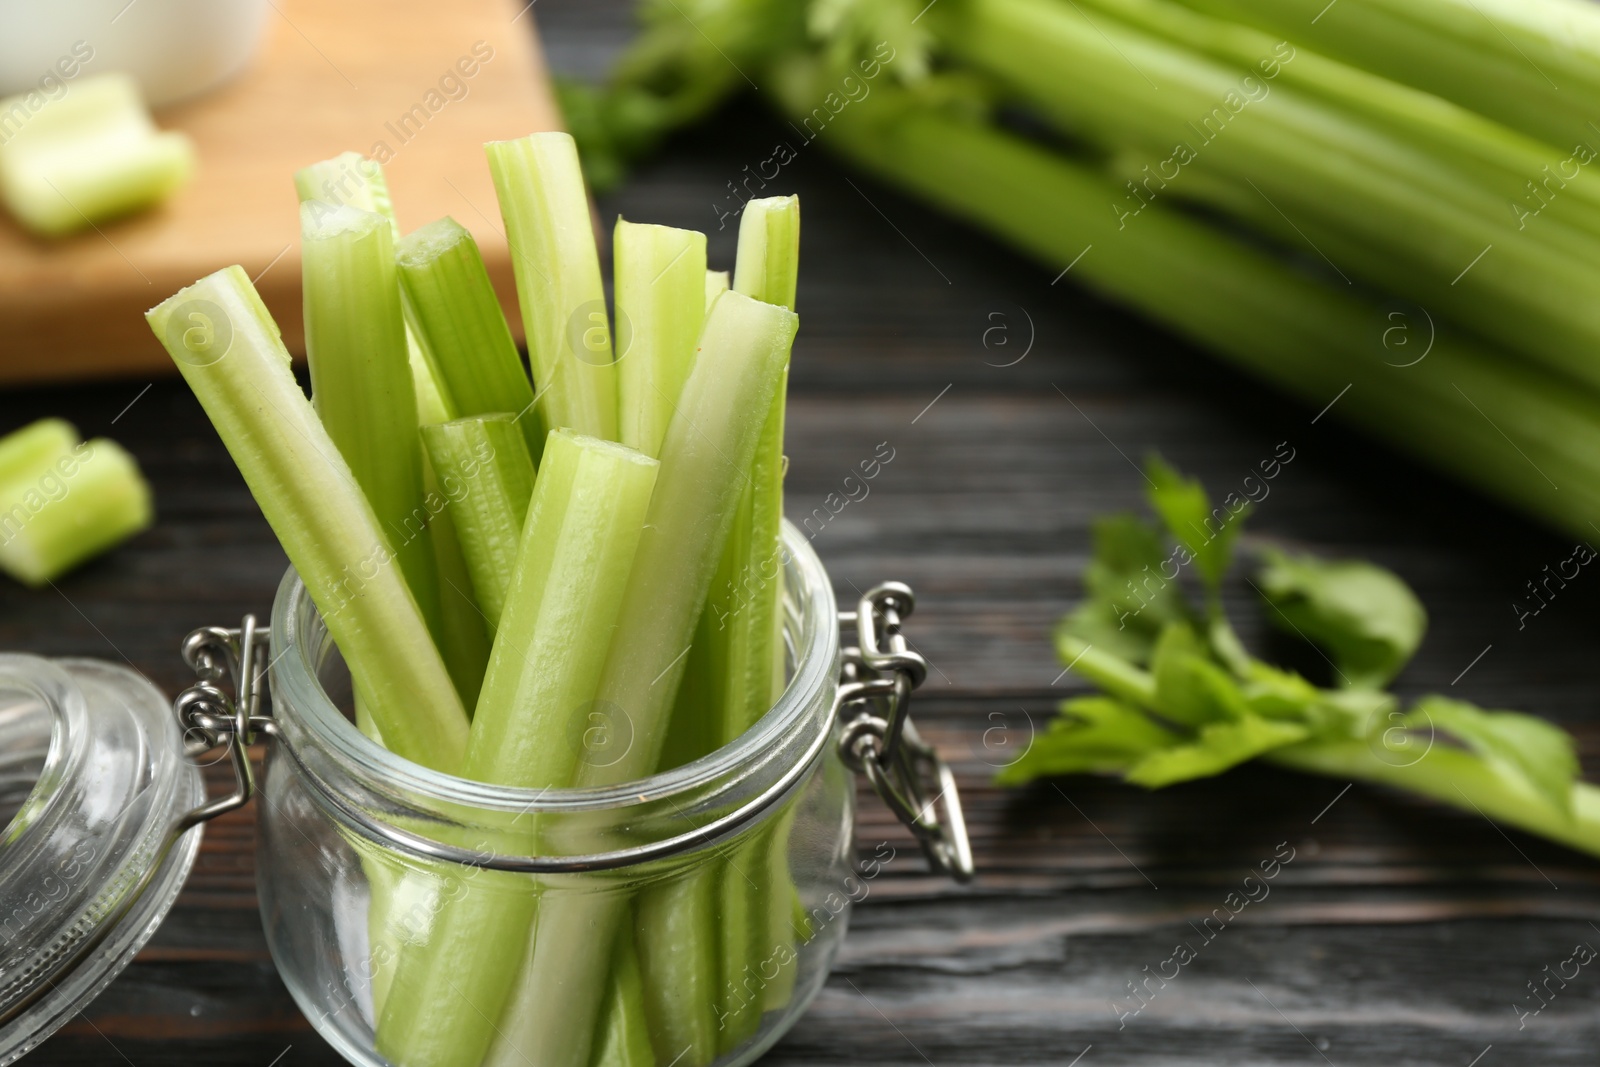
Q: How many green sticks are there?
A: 11